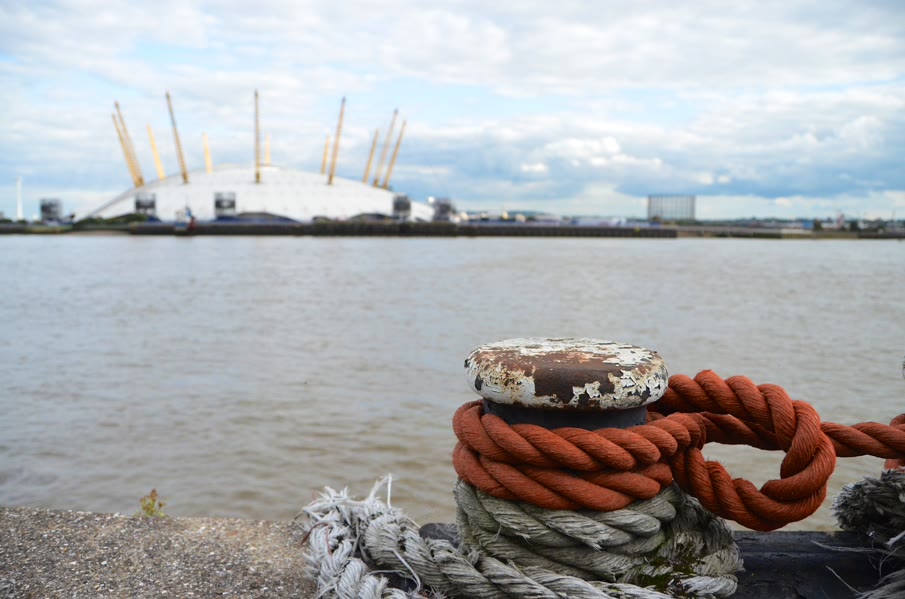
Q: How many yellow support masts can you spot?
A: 12